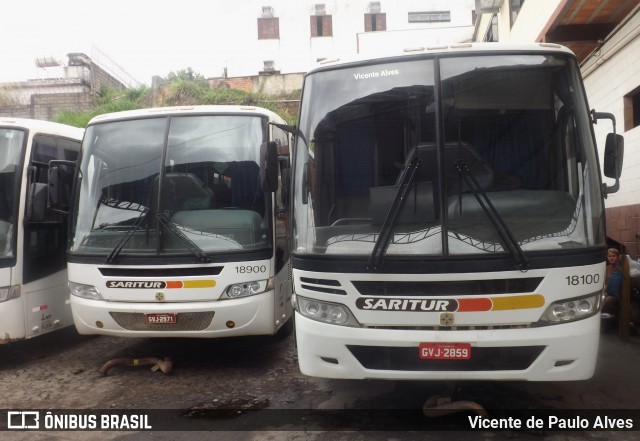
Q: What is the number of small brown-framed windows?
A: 3